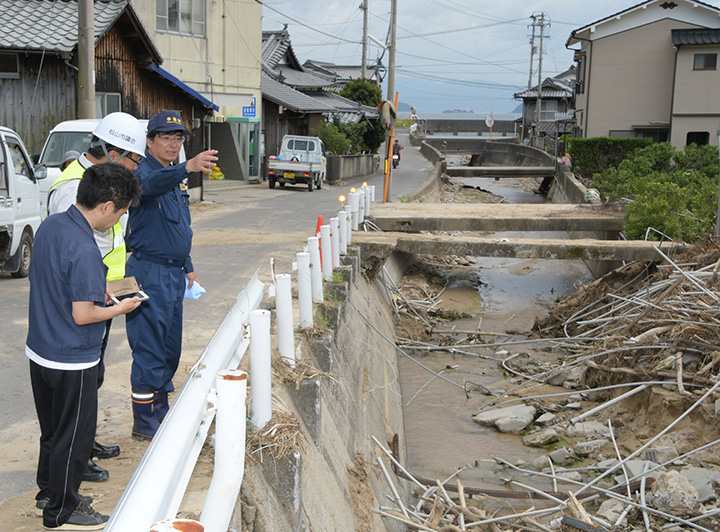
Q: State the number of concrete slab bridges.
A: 3